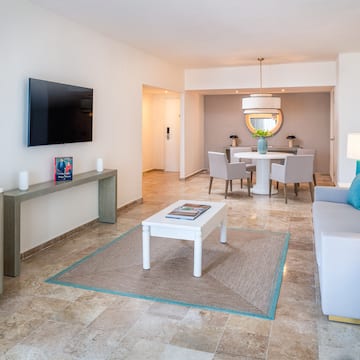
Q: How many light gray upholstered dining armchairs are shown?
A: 4